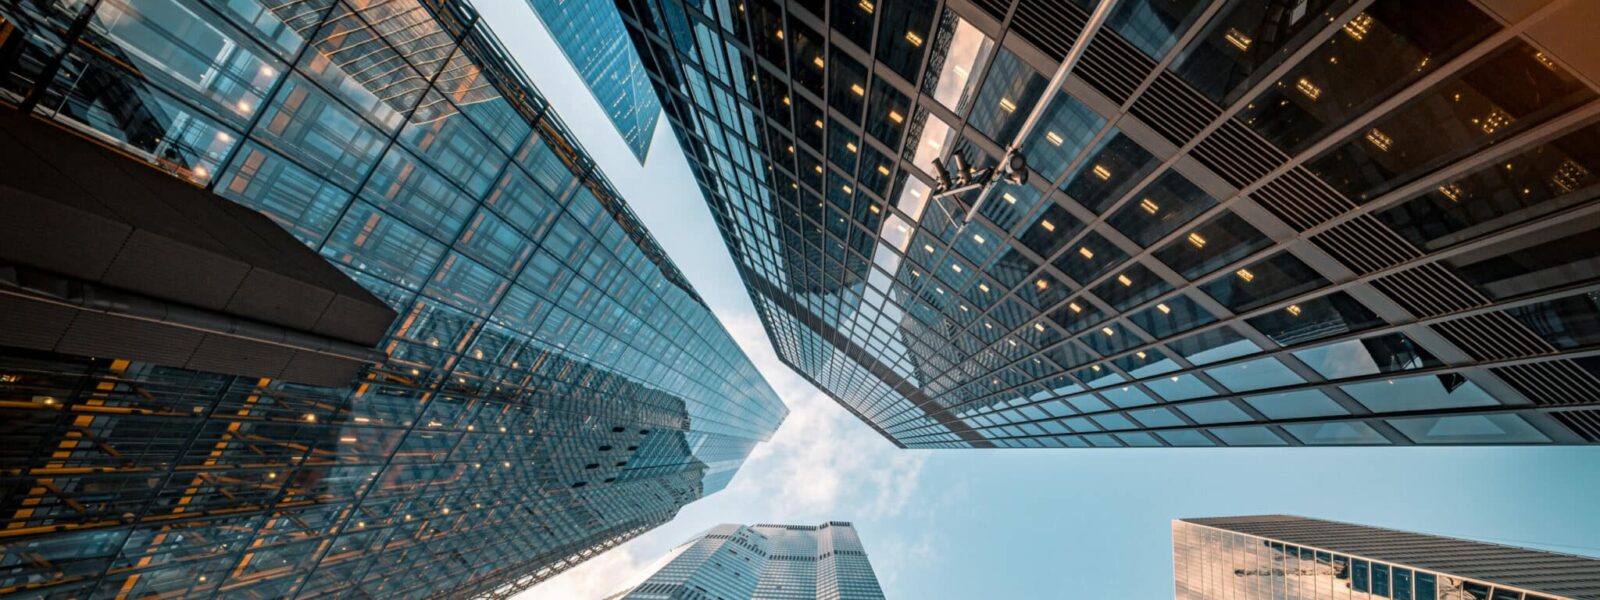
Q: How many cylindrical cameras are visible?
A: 2